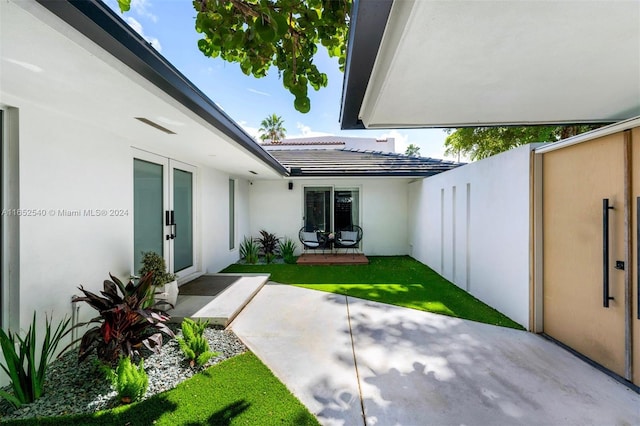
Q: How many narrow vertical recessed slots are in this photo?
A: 3